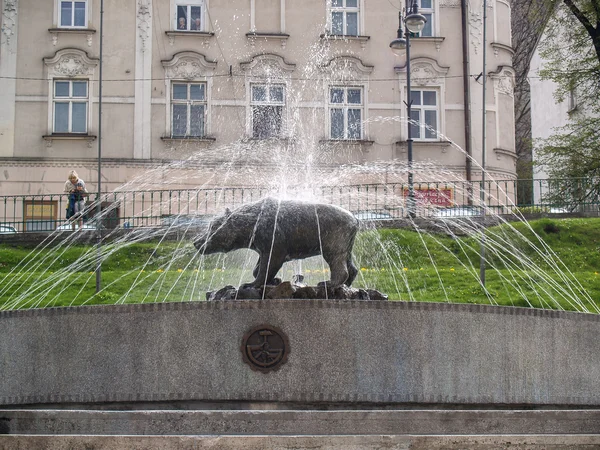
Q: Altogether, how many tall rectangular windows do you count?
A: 9